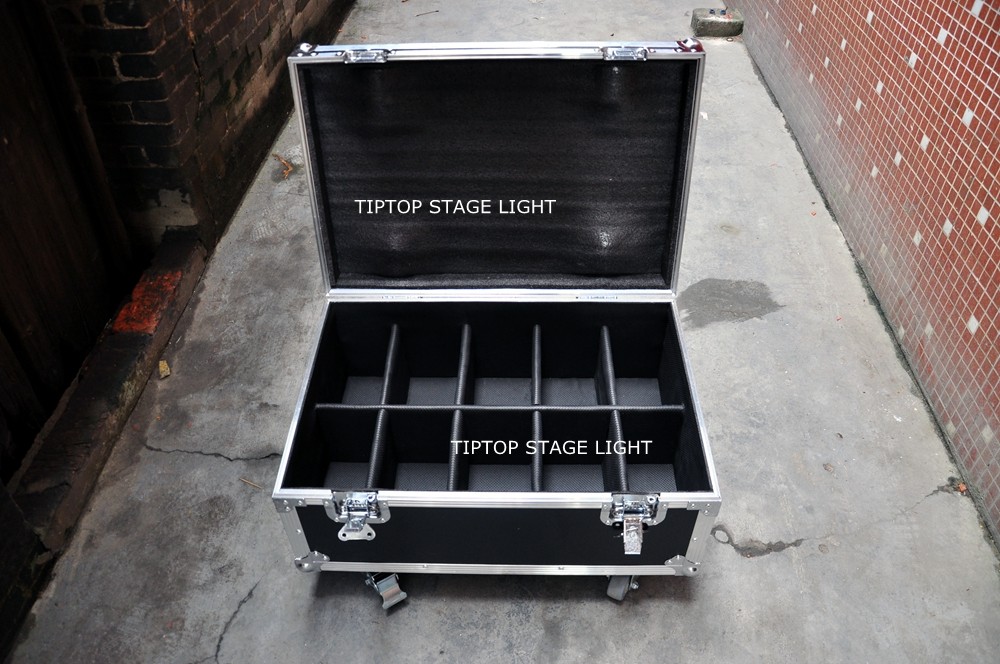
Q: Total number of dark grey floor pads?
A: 10